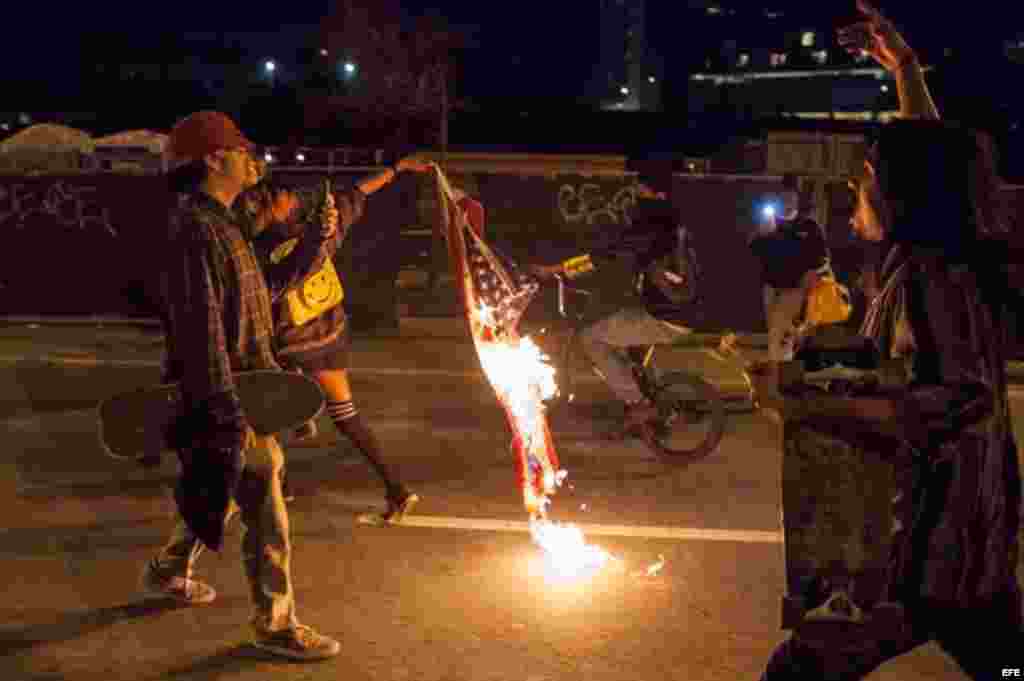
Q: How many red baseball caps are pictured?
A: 1